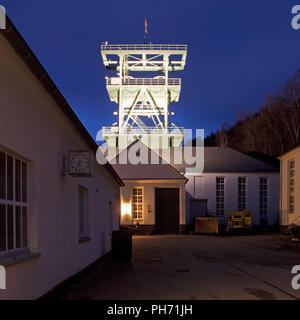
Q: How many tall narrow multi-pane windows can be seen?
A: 5